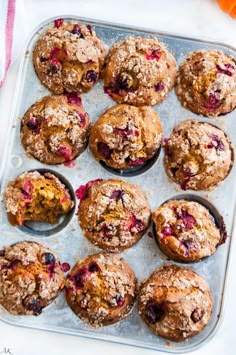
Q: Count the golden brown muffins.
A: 12